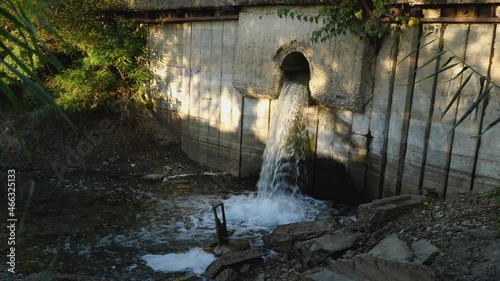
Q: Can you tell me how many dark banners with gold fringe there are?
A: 0